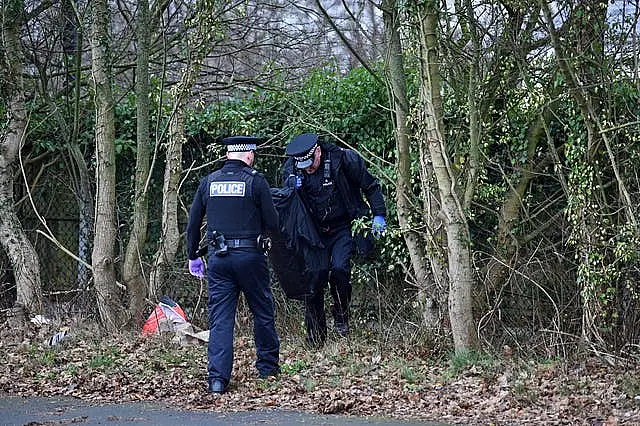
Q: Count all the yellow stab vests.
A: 0